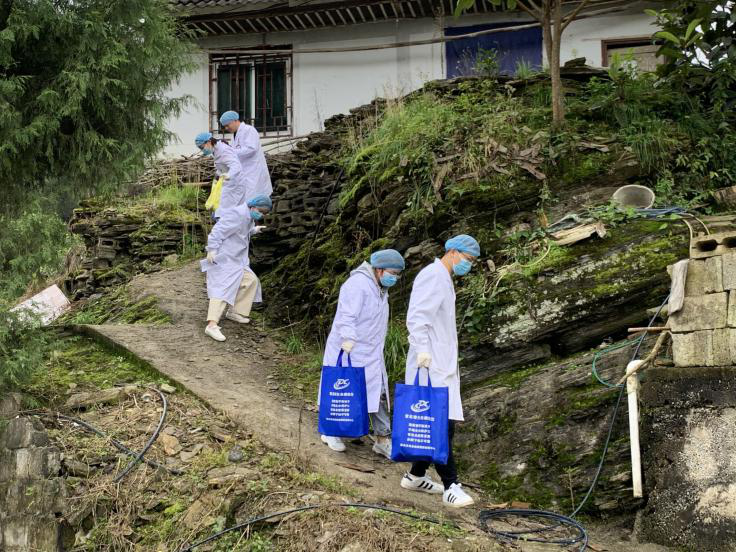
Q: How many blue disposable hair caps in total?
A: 5